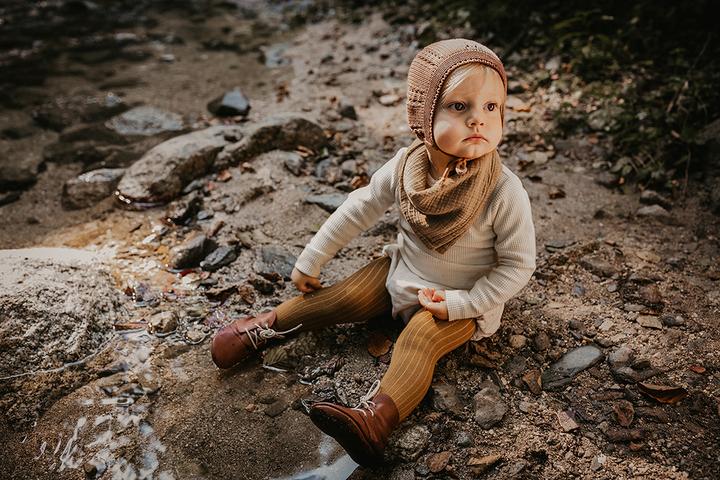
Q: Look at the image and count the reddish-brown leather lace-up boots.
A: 2